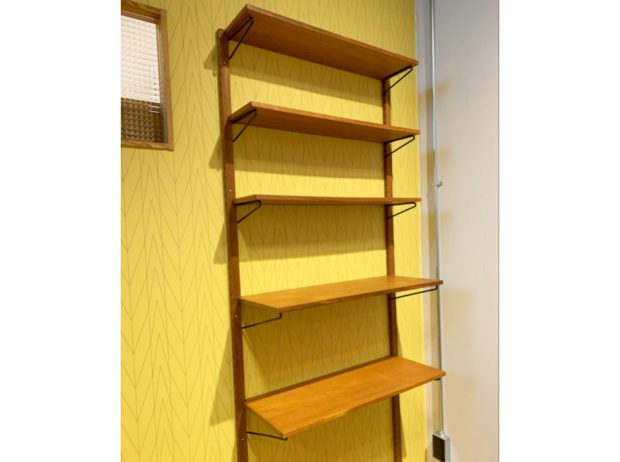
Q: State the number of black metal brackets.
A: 10